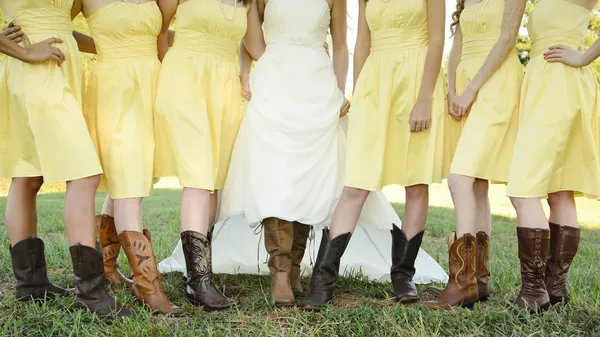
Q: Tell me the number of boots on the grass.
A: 14